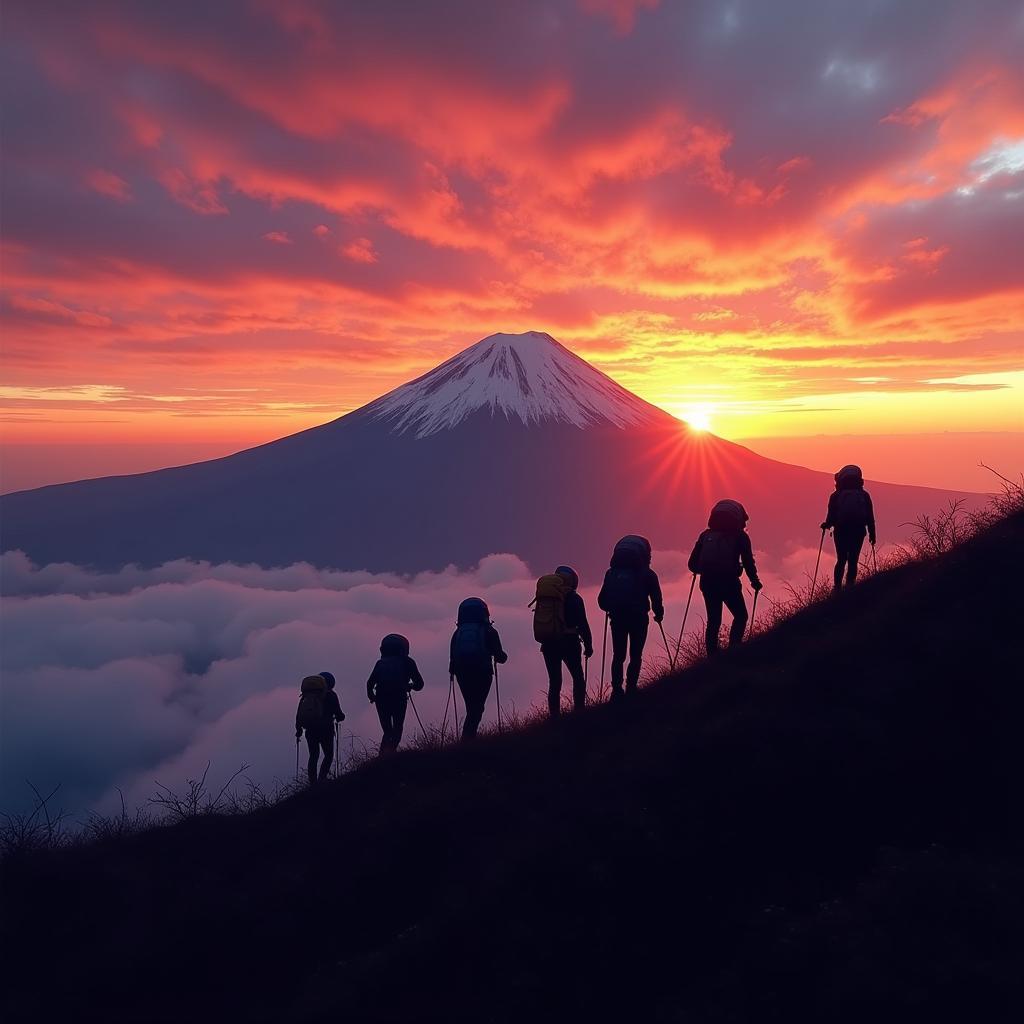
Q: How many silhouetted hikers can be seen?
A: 7